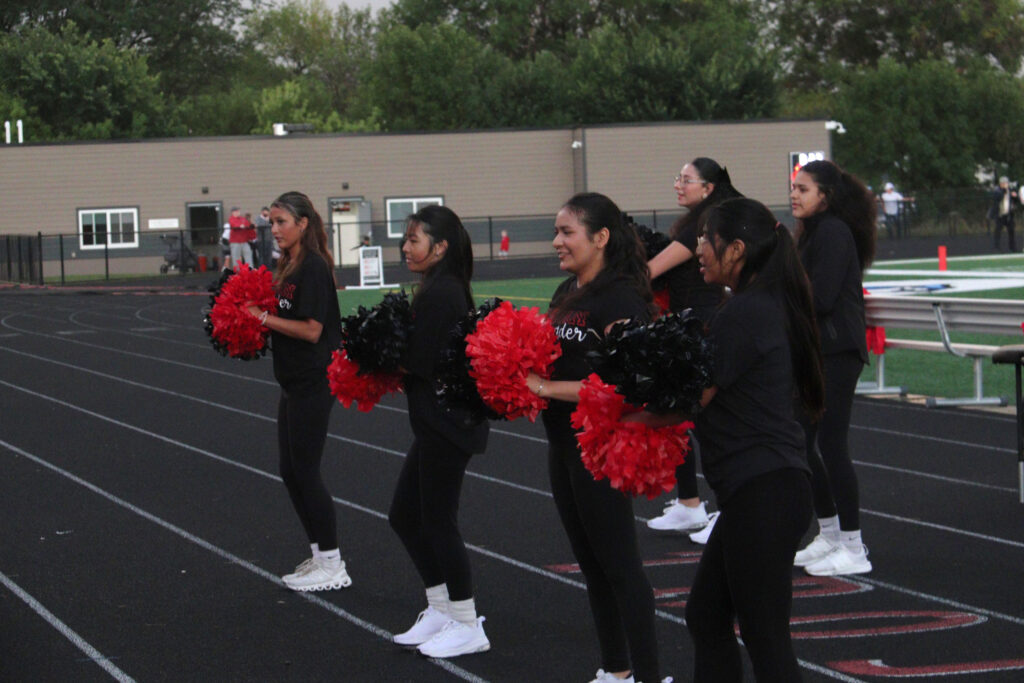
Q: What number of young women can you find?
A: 6